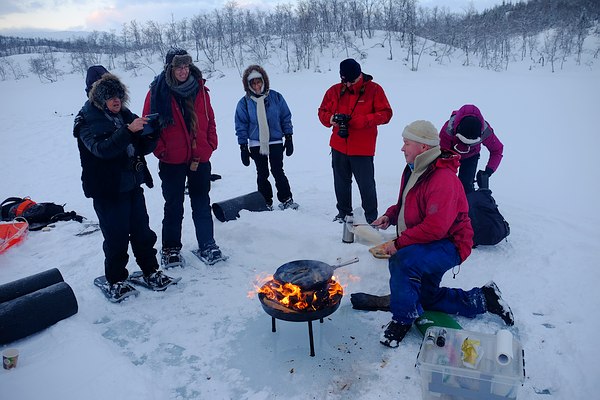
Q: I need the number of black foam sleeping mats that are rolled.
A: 3